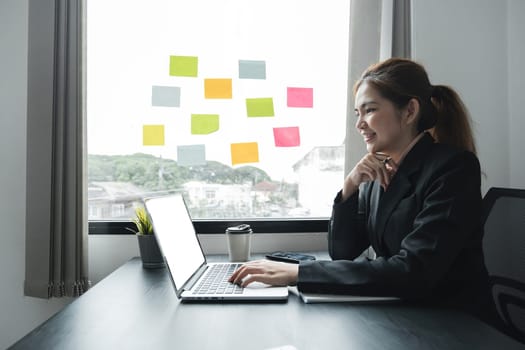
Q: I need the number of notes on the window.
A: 11